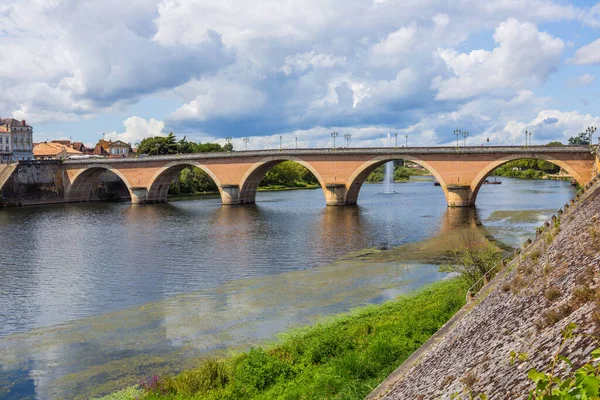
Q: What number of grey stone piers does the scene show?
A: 4